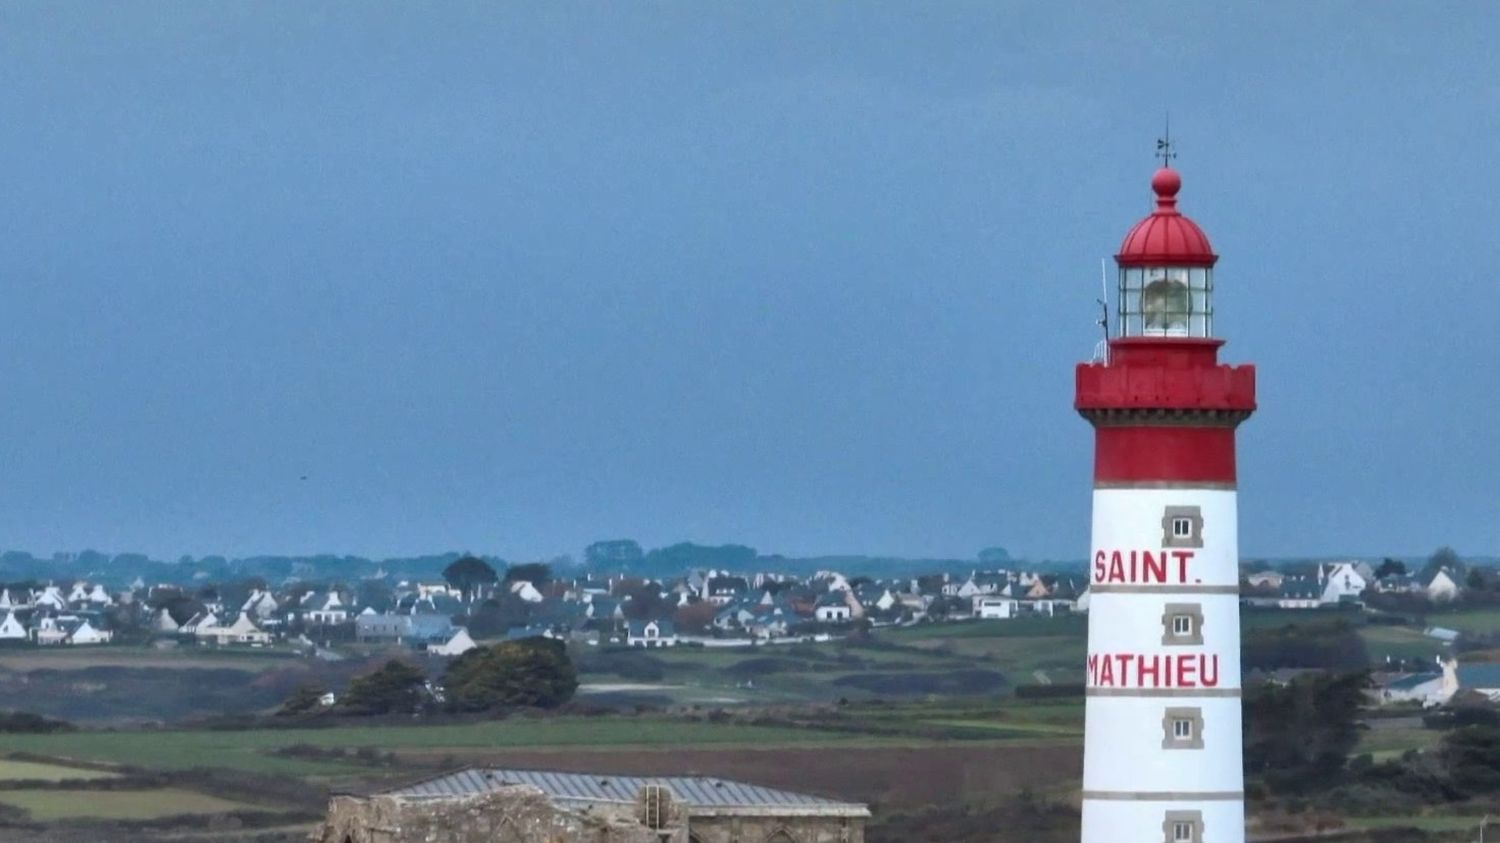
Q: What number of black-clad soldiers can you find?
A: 0